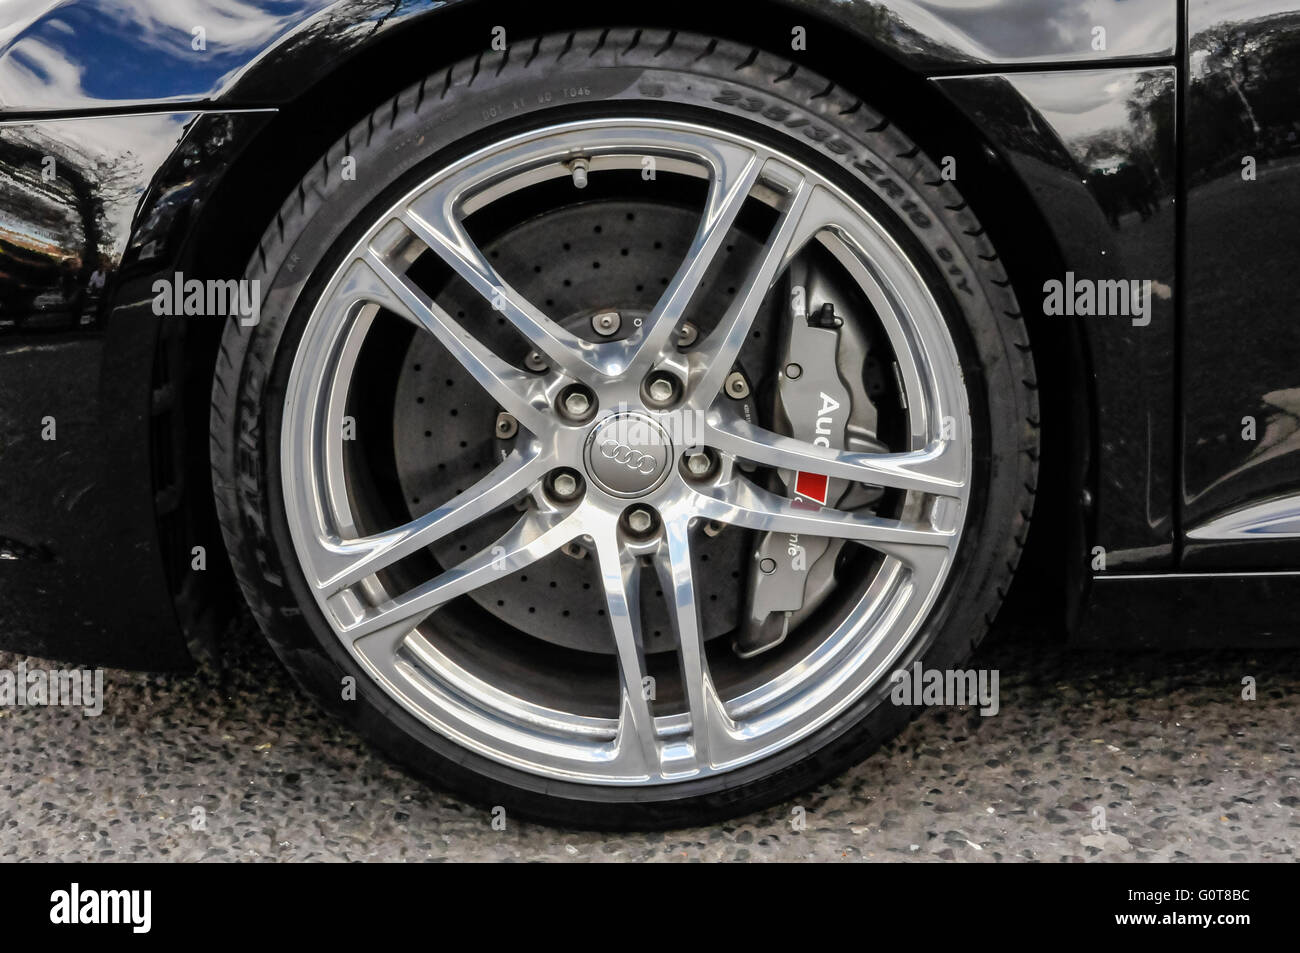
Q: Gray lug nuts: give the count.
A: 5